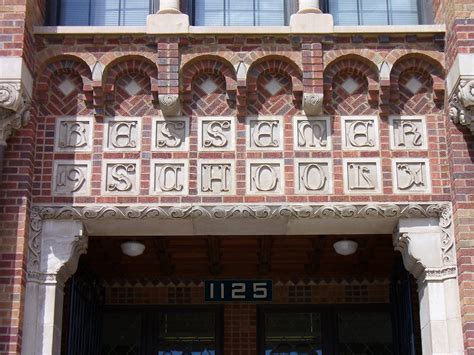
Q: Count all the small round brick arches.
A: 6